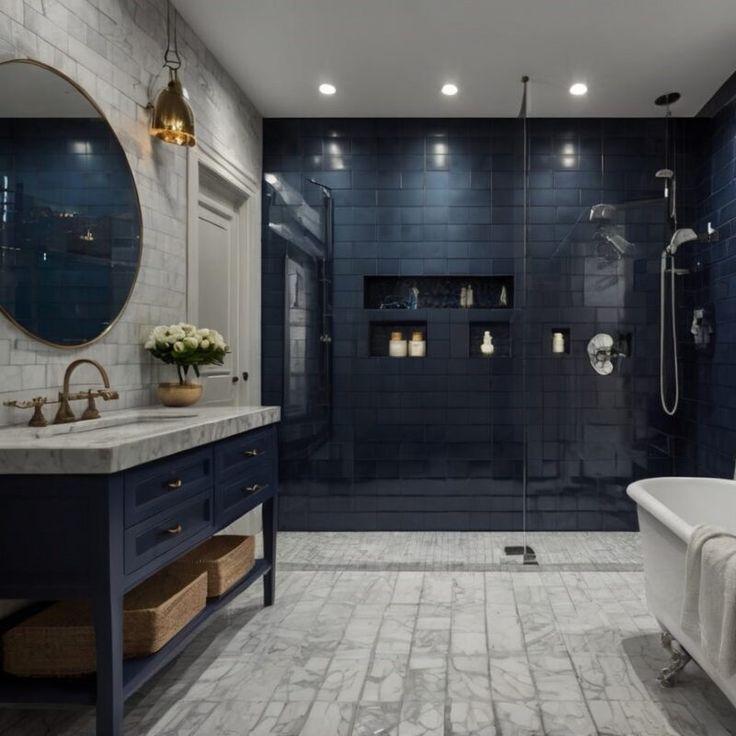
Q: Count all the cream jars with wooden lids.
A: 2